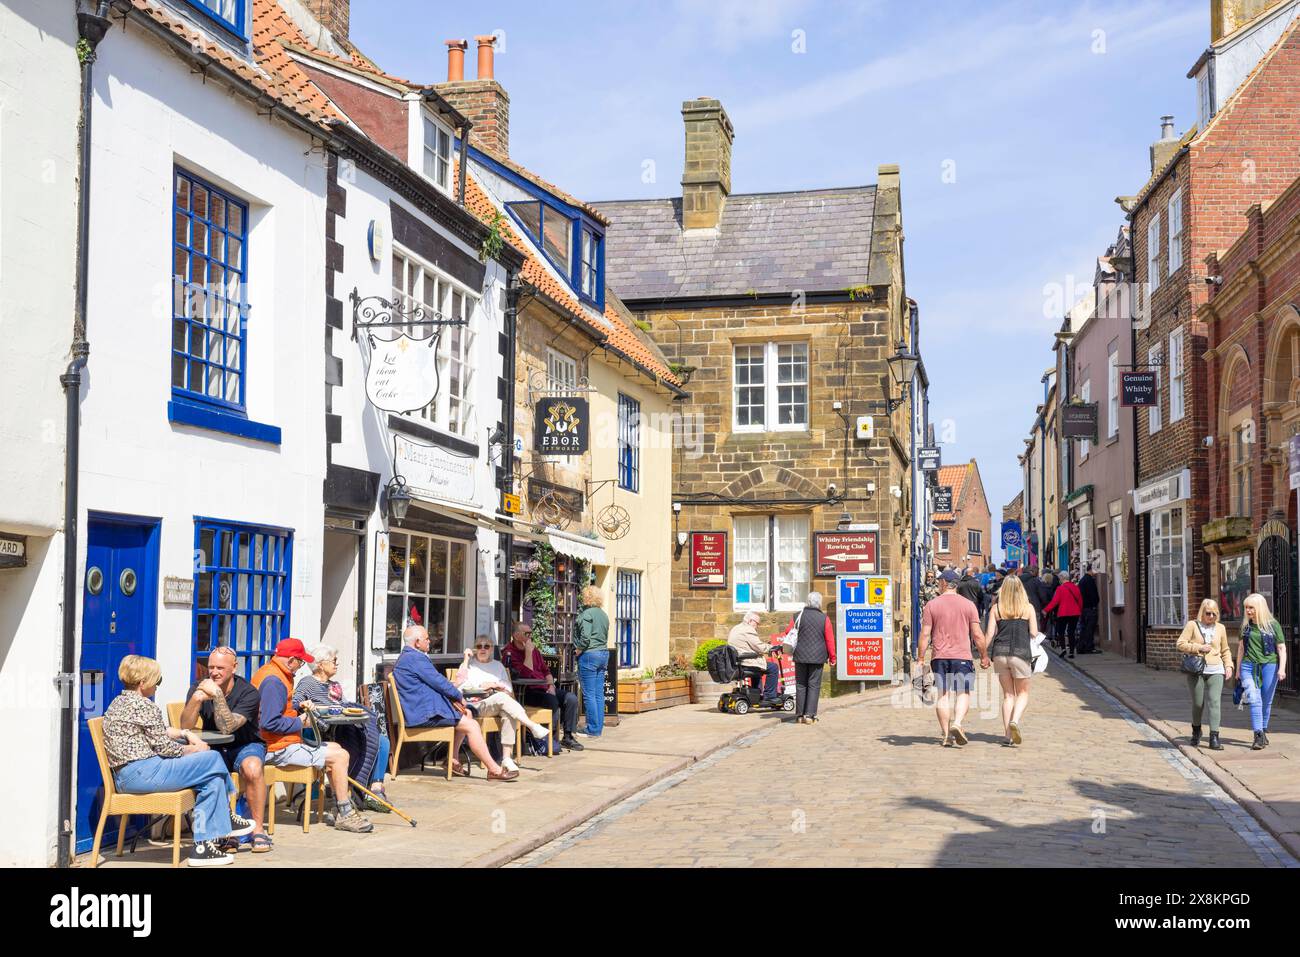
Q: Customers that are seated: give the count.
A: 7